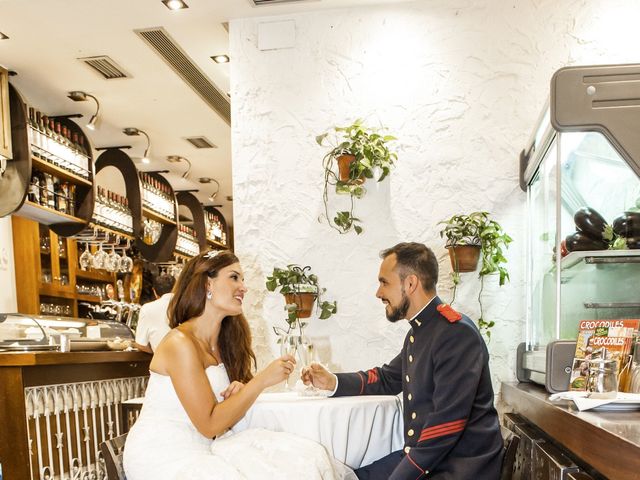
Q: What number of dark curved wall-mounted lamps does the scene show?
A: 4